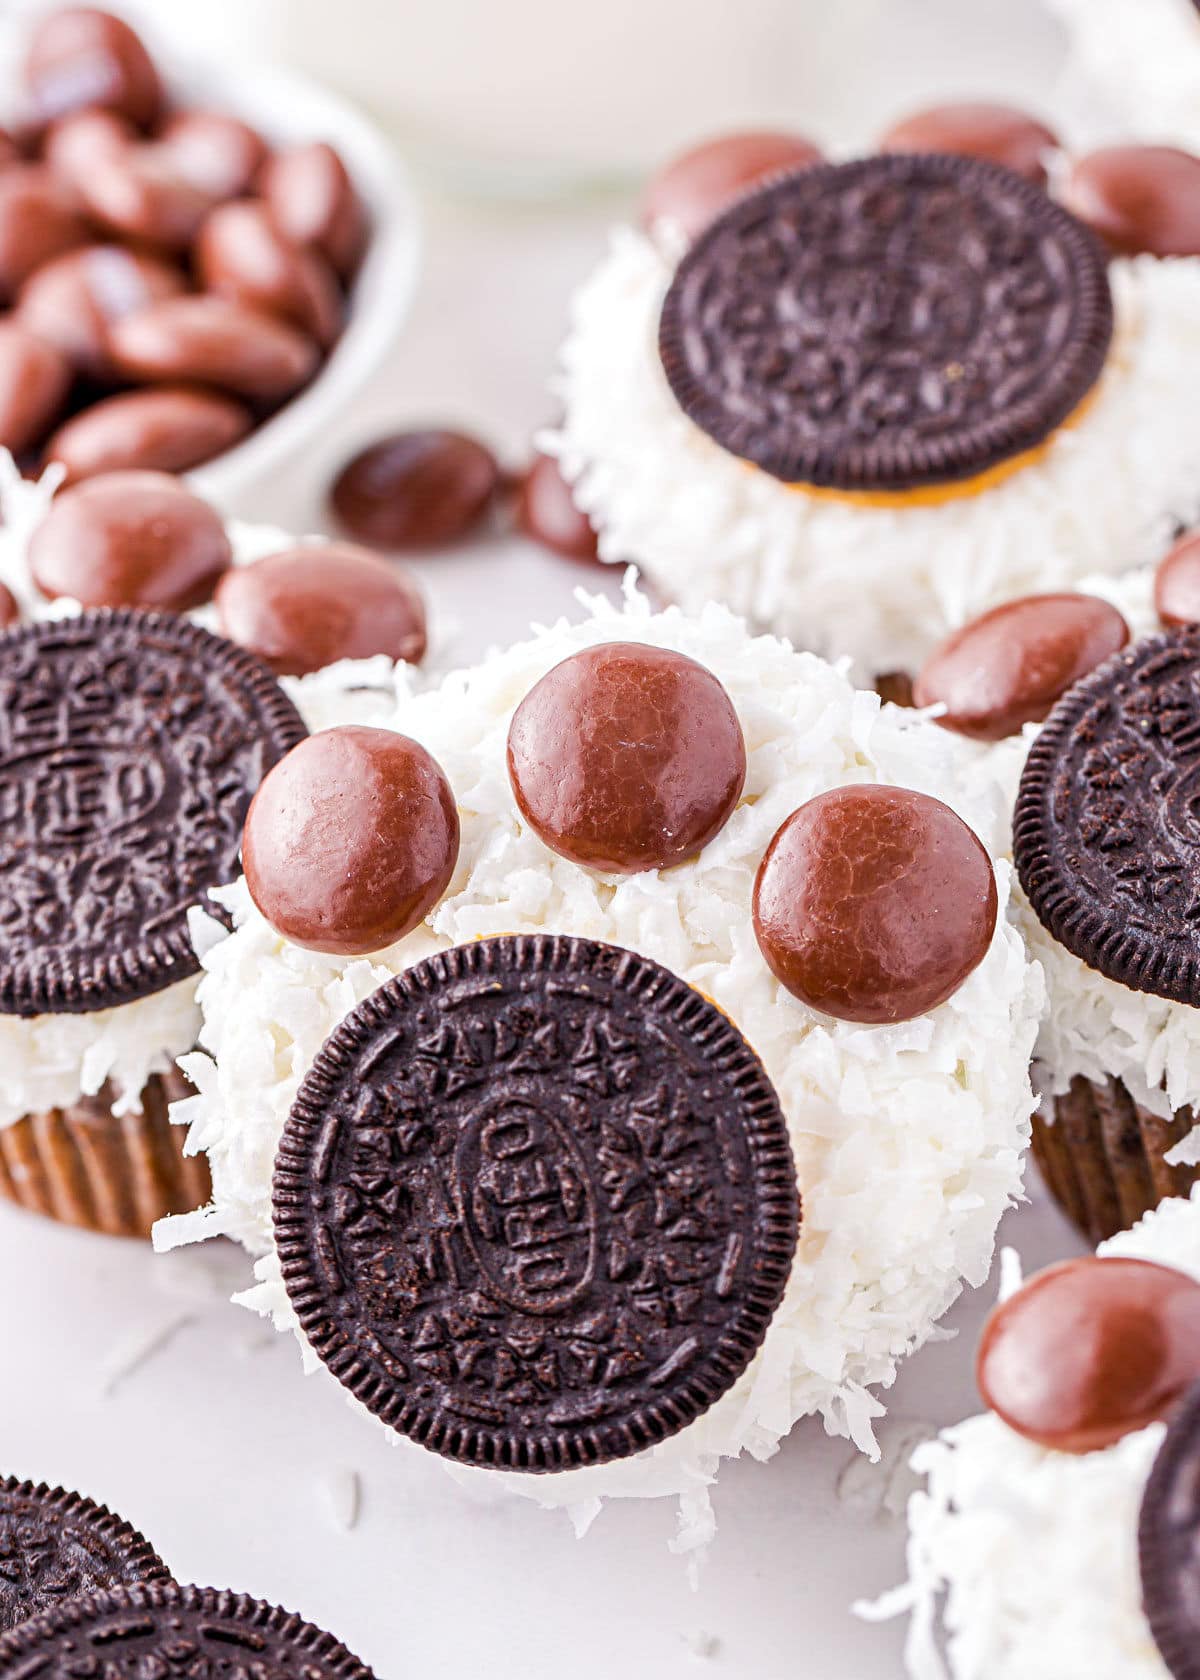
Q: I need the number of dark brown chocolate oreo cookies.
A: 7